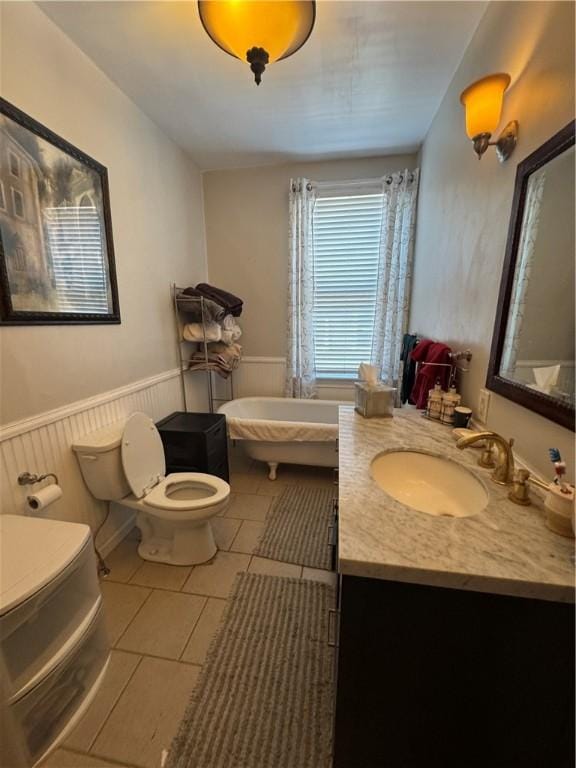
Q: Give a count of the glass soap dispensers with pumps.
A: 2